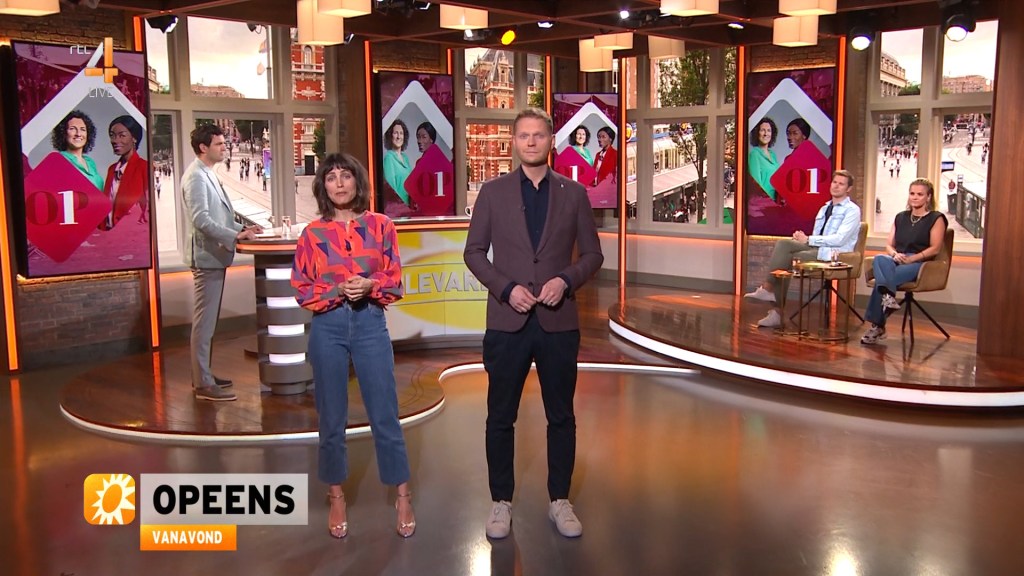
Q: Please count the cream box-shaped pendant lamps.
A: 10